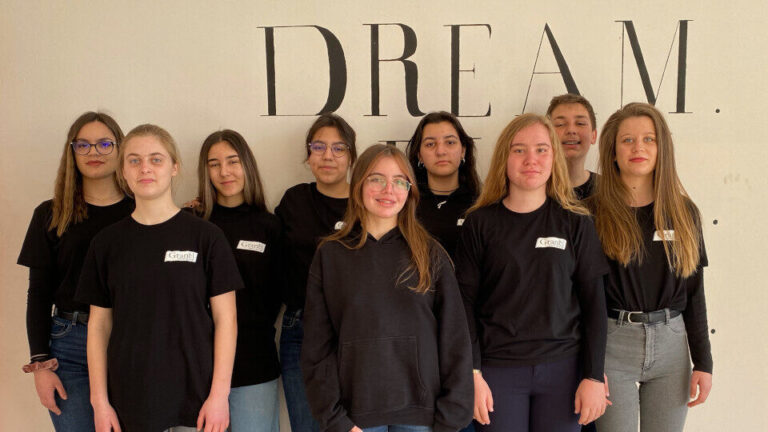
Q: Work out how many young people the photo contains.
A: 9